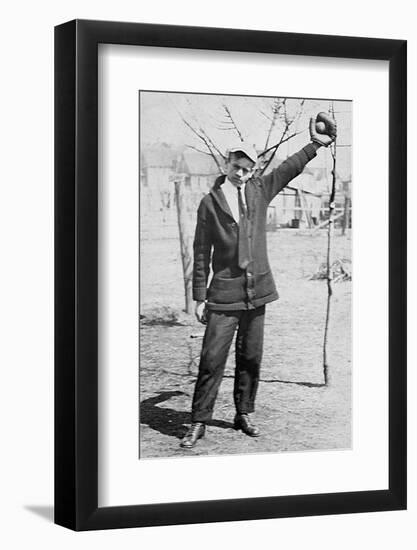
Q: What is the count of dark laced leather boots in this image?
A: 2